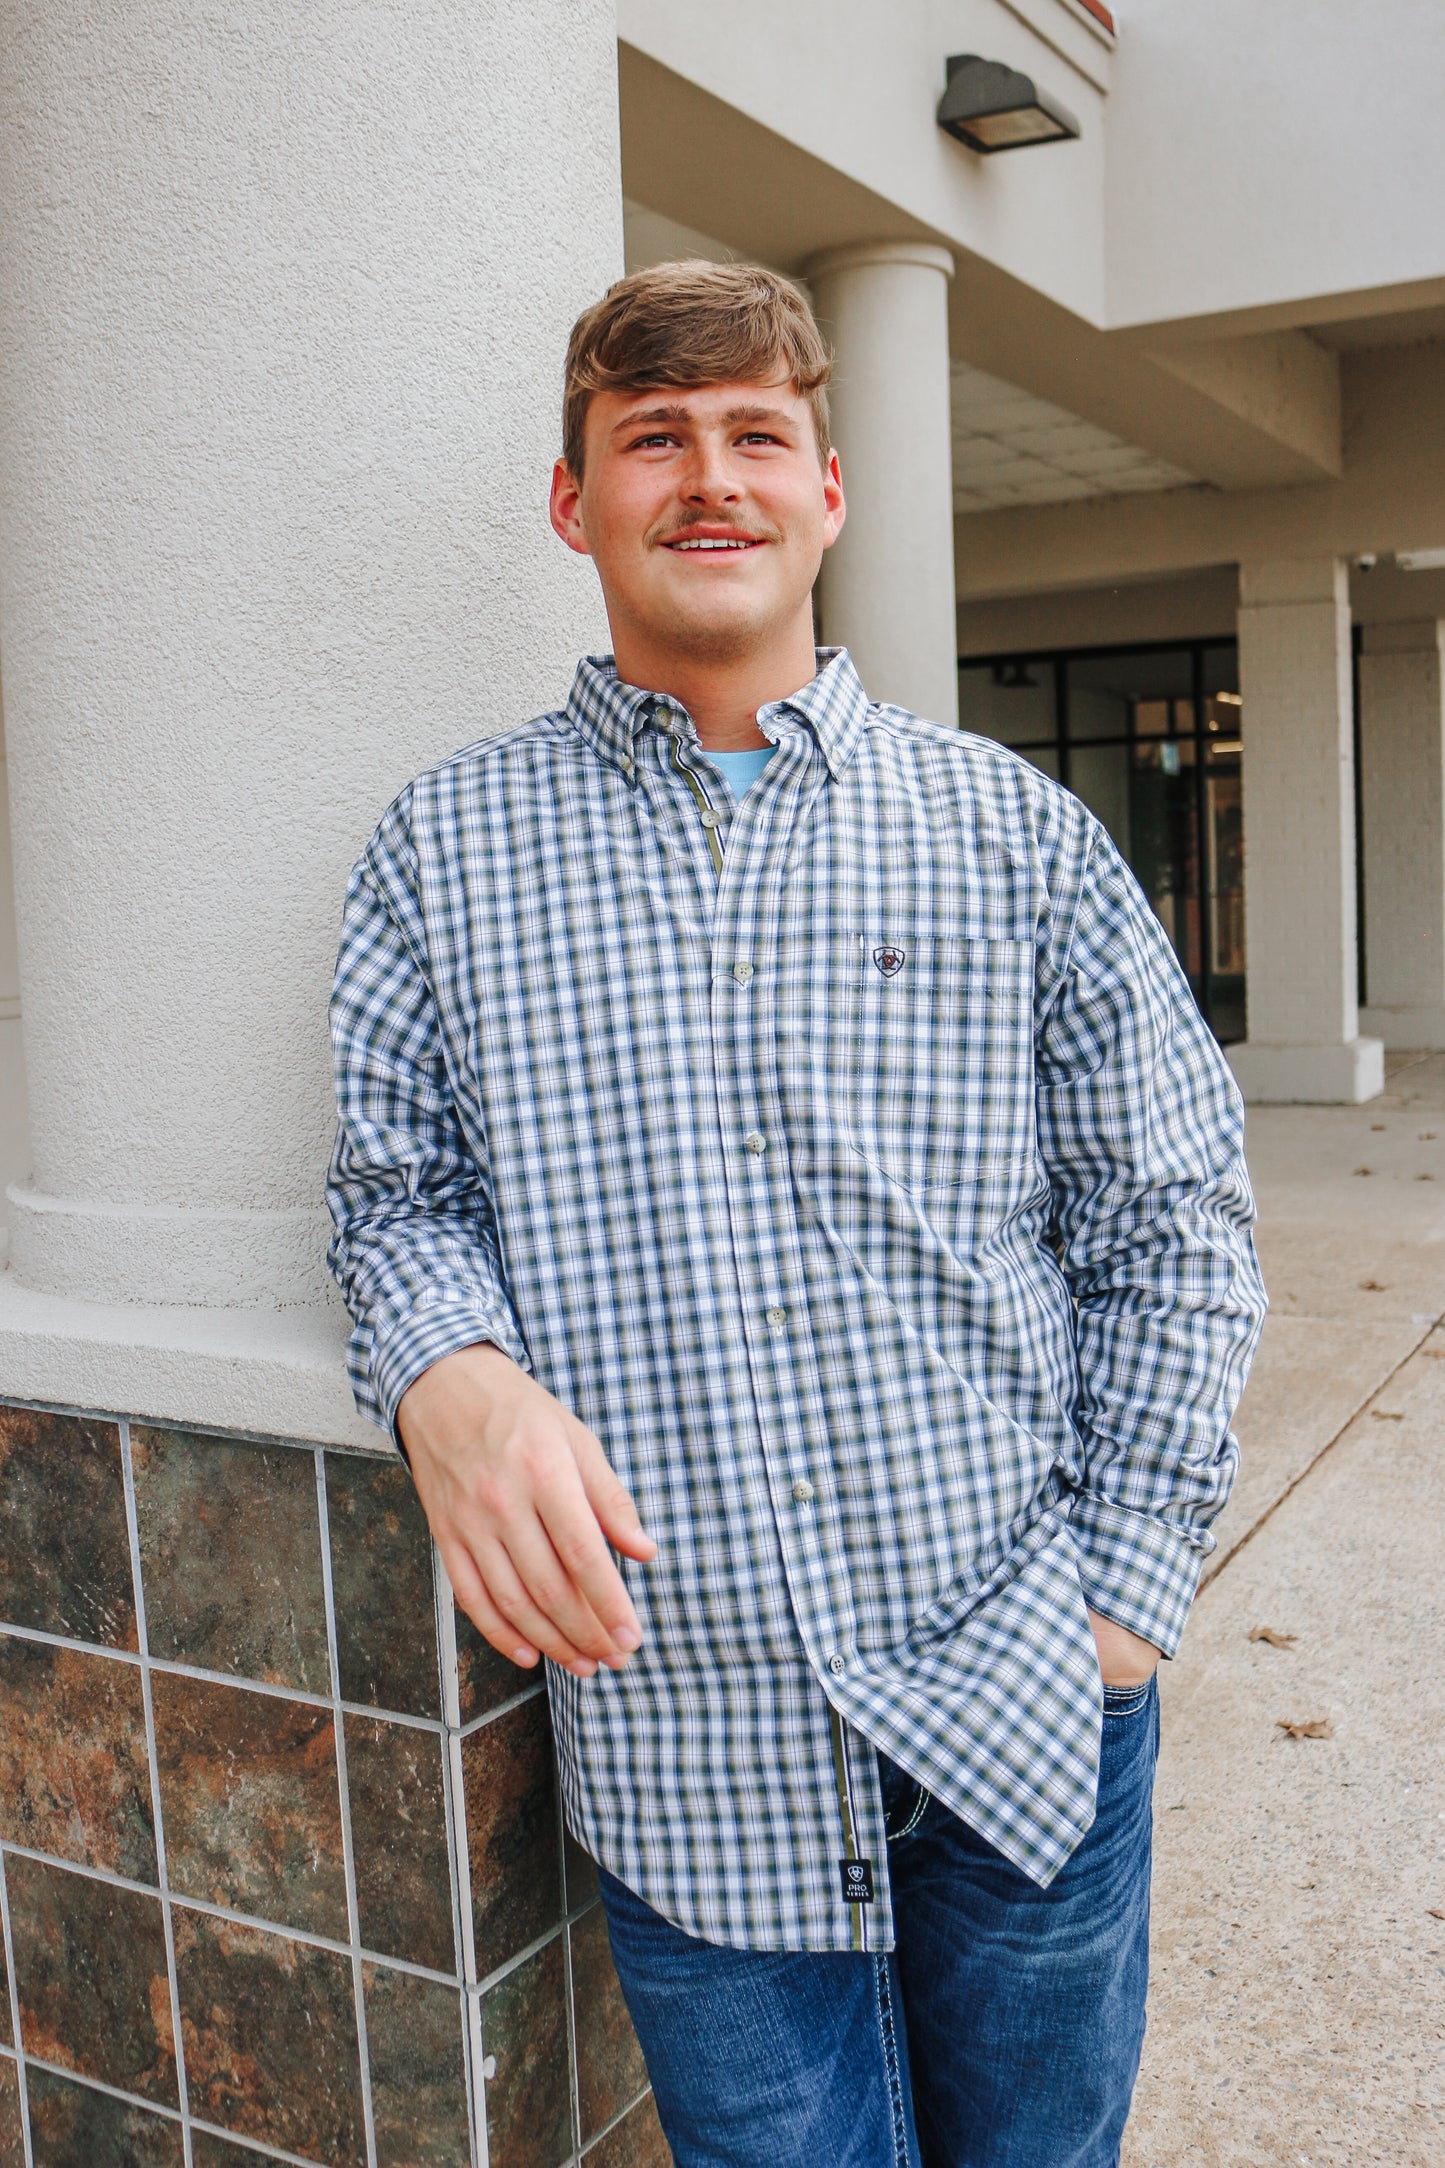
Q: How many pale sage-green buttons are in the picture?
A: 9